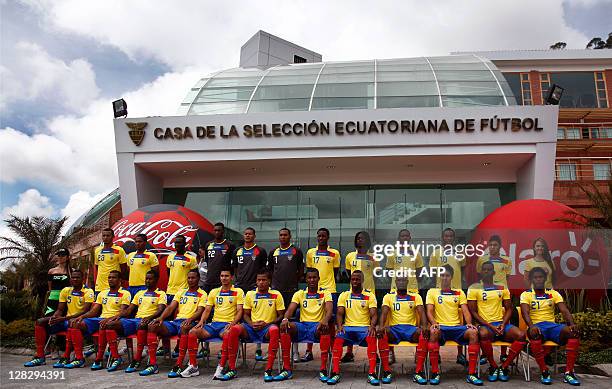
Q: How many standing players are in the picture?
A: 11